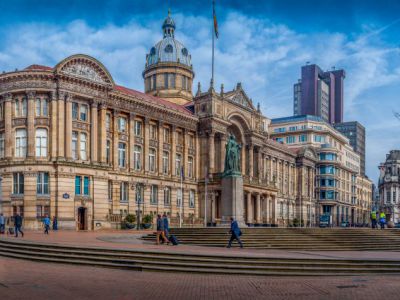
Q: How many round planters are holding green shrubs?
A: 2